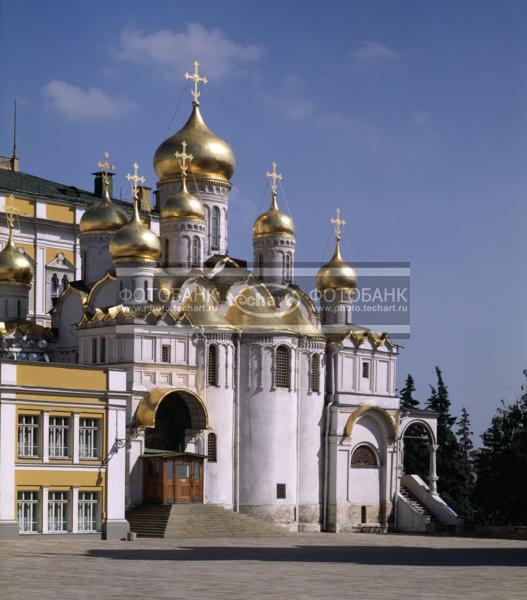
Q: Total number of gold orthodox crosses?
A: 7